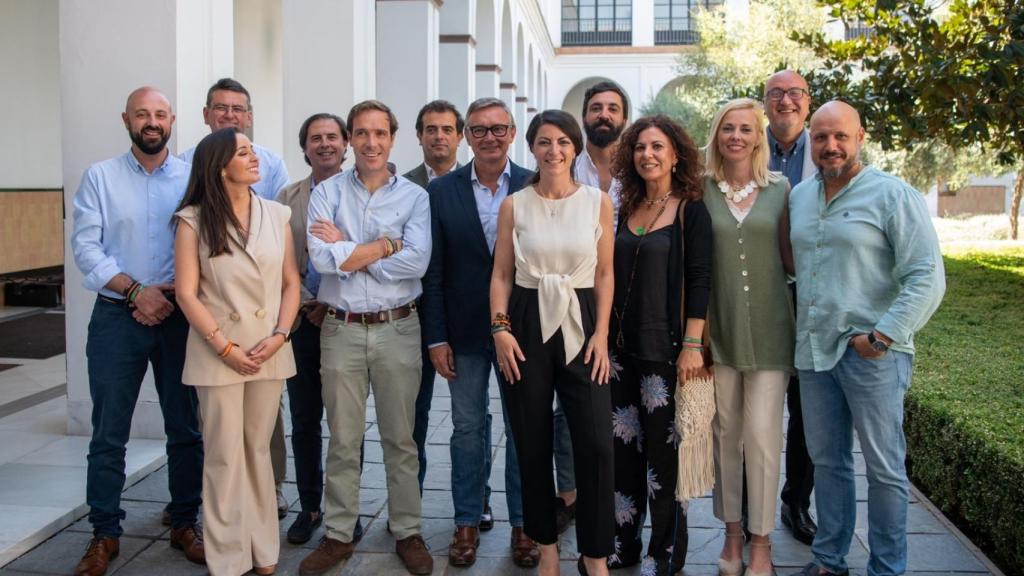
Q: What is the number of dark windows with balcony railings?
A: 2